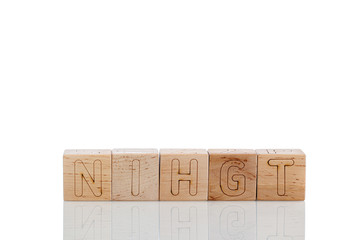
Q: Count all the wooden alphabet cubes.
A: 5